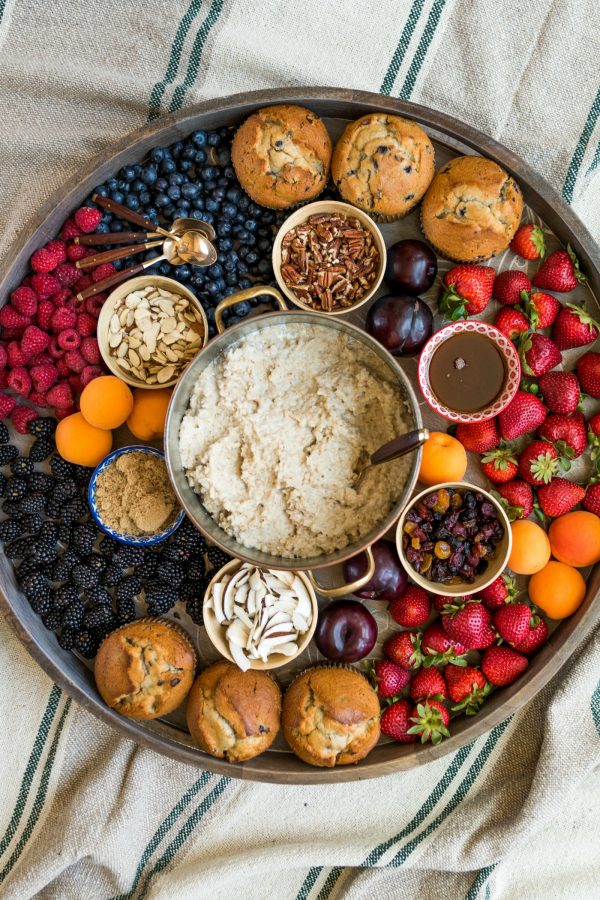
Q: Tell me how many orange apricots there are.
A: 7